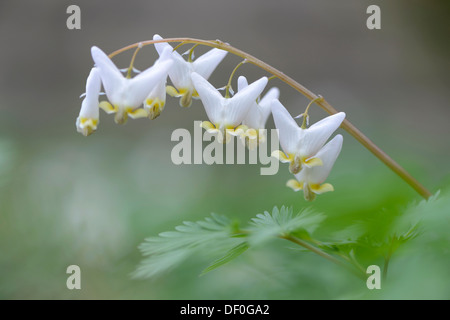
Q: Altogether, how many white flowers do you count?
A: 8